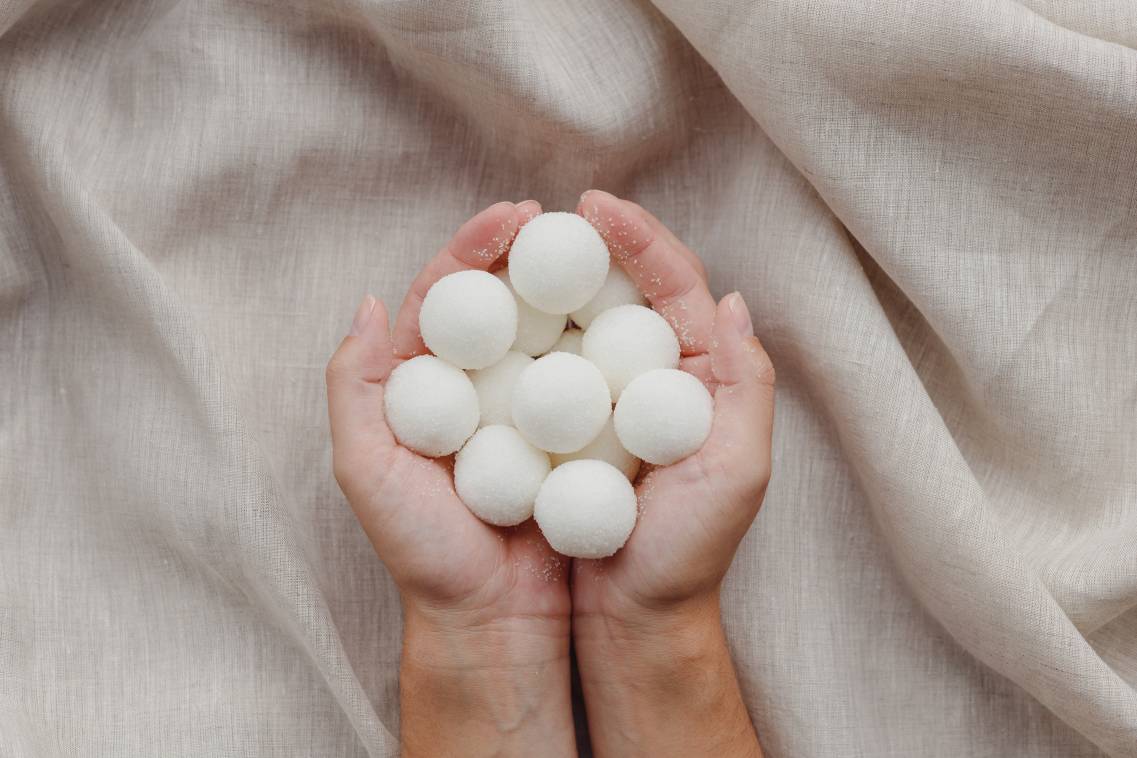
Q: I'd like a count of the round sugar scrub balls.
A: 13